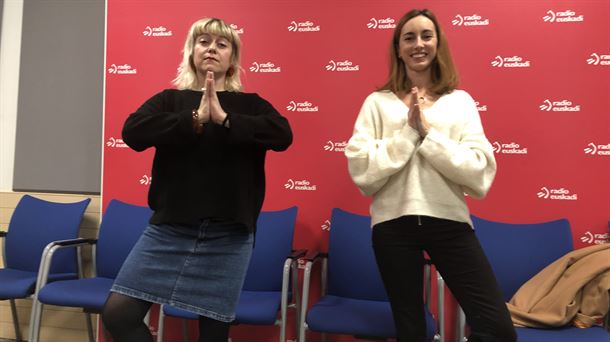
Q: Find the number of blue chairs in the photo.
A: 5